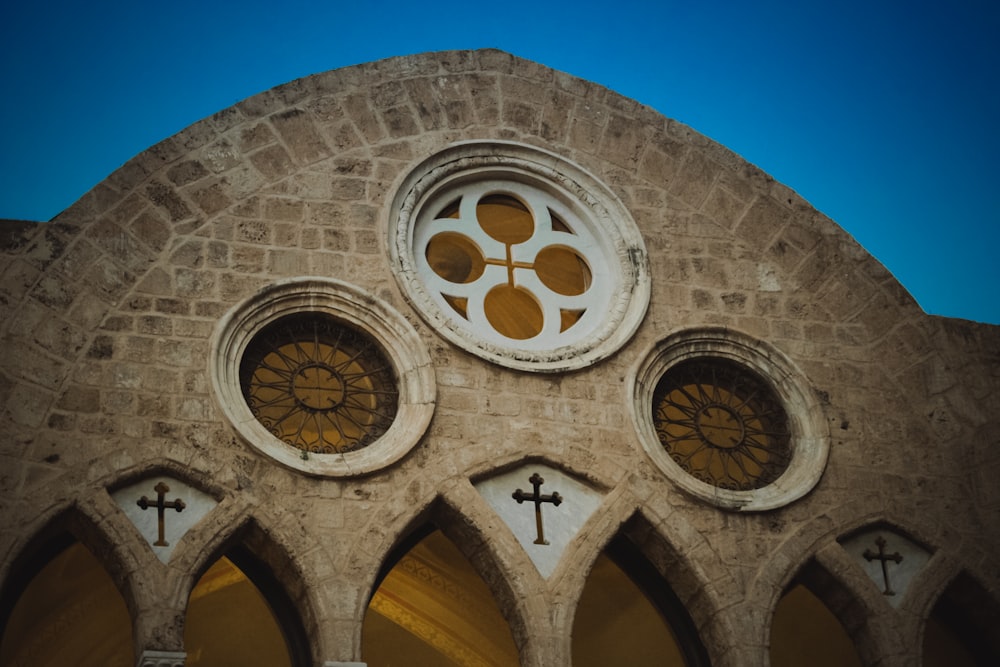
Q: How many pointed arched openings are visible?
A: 6